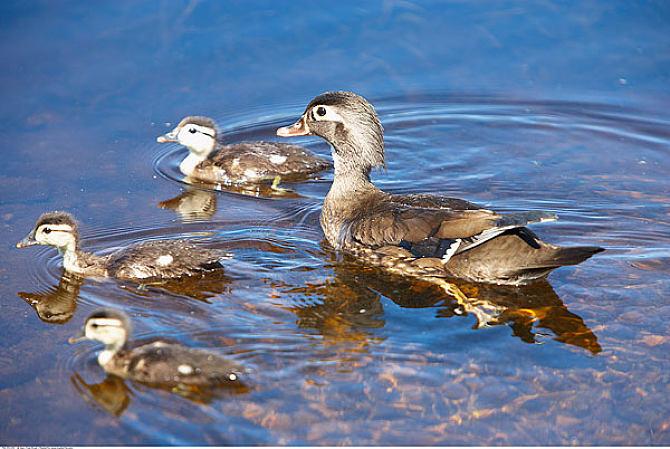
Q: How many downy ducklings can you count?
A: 3